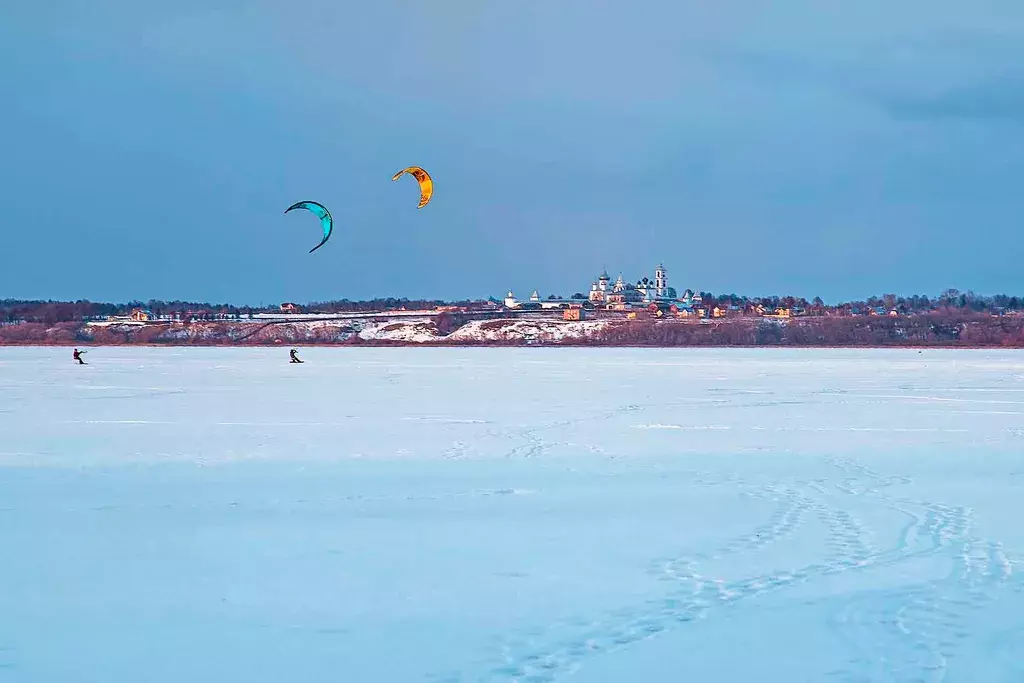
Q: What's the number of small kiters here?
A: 2